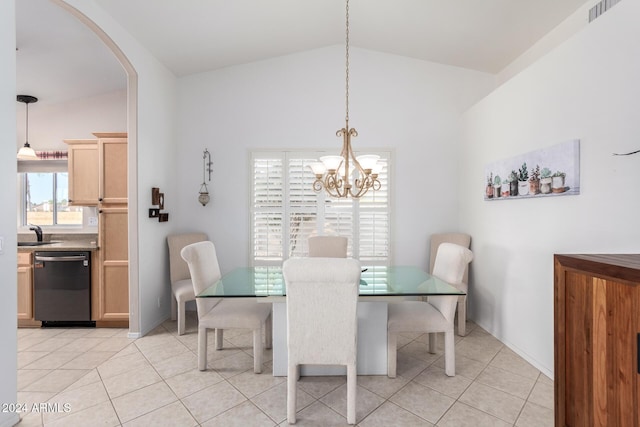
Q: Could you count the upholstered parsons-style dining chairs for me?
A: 6